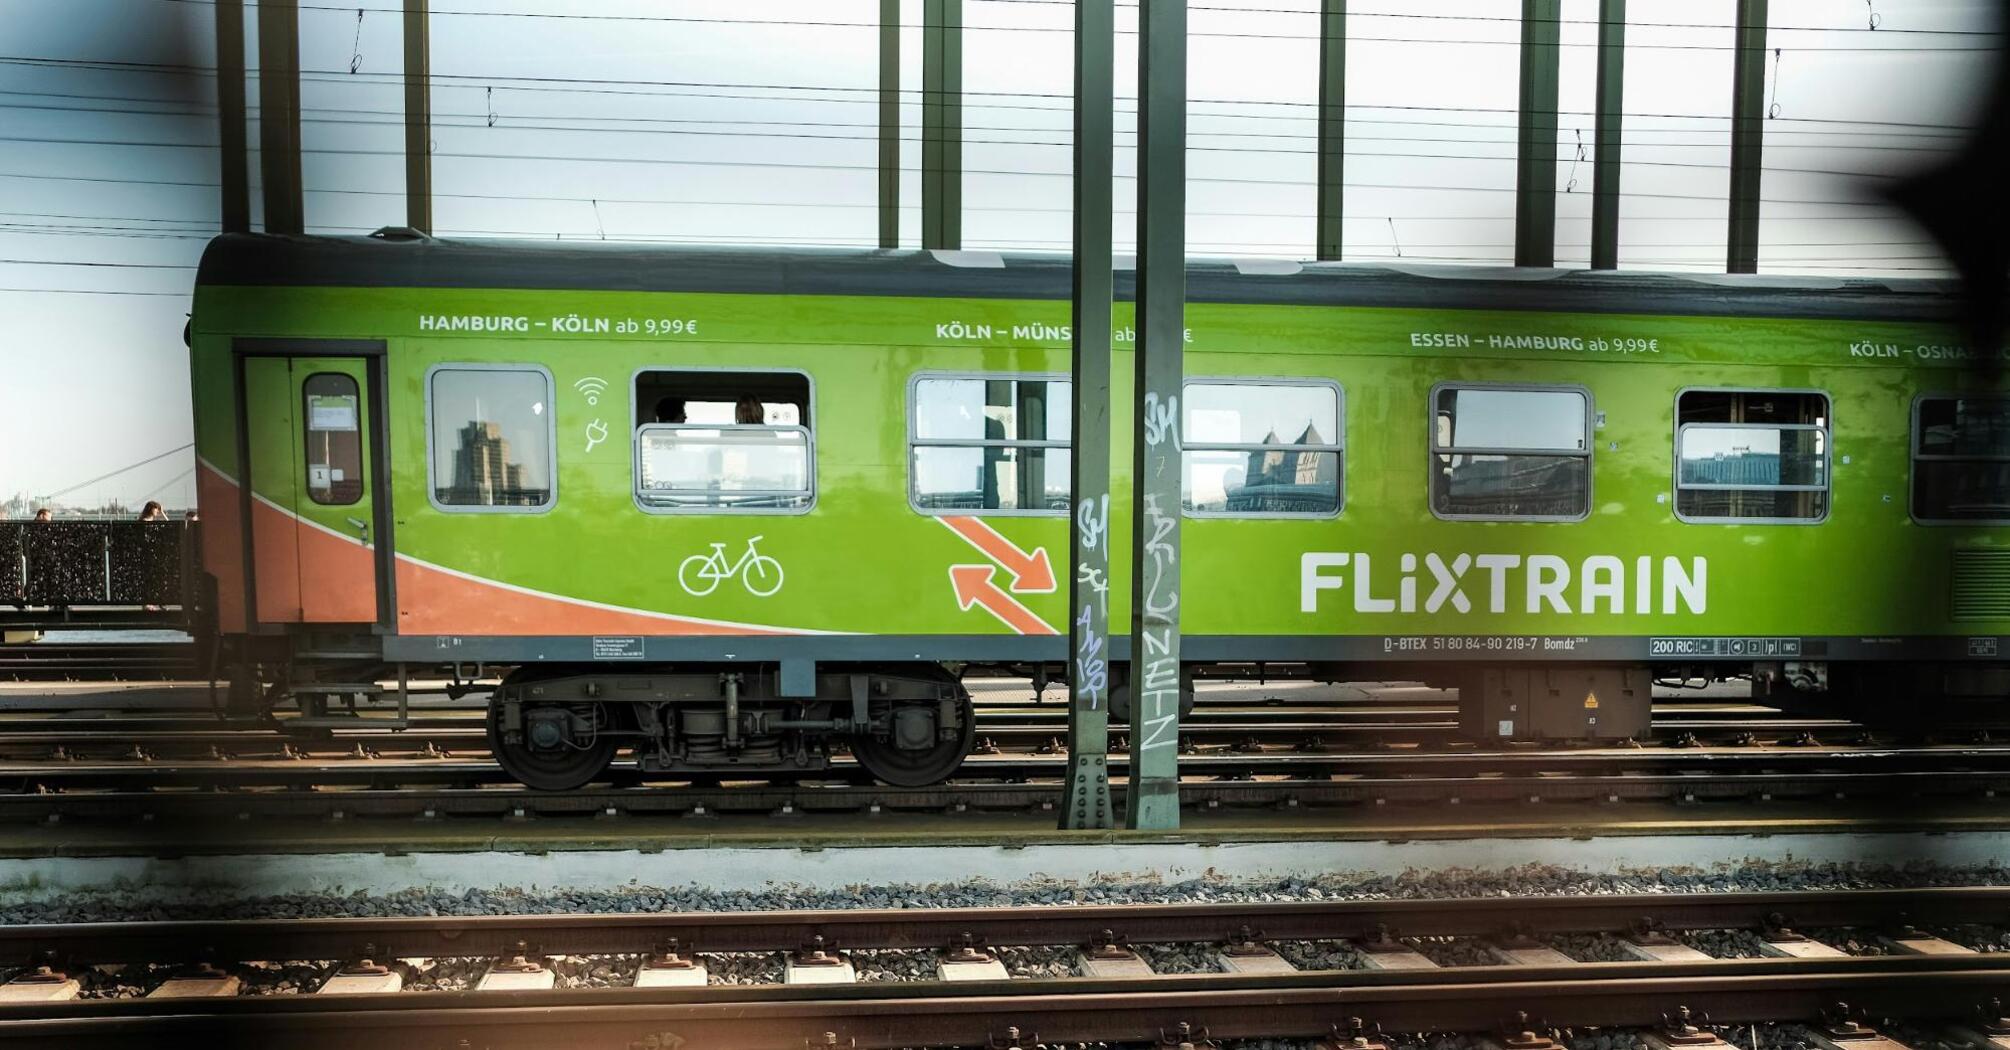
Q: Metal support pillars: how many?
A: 11